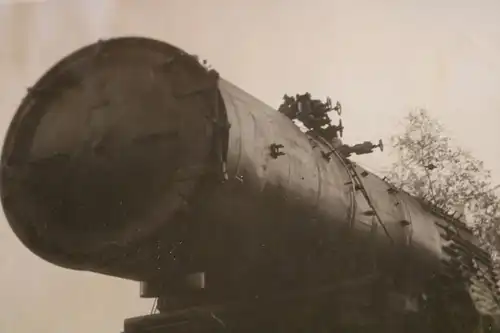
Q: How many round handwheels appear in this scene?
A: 4